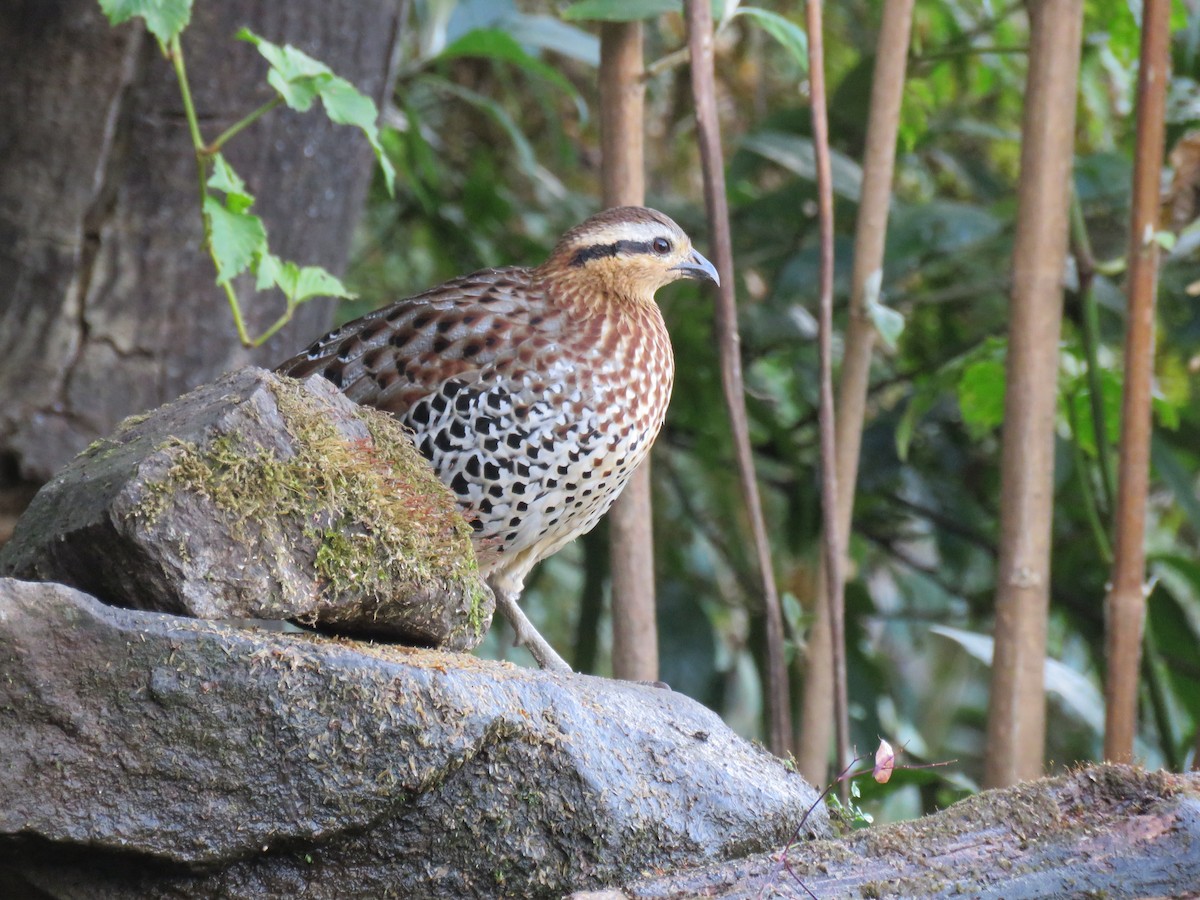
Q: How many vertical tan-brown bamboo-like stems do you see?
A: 6